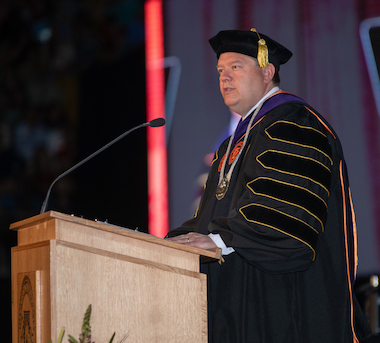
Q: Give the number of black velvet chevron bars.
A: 4